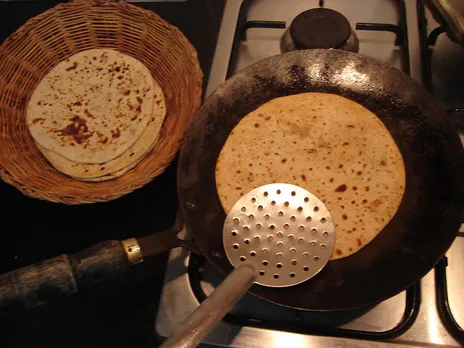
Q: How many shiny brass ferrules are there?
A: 1